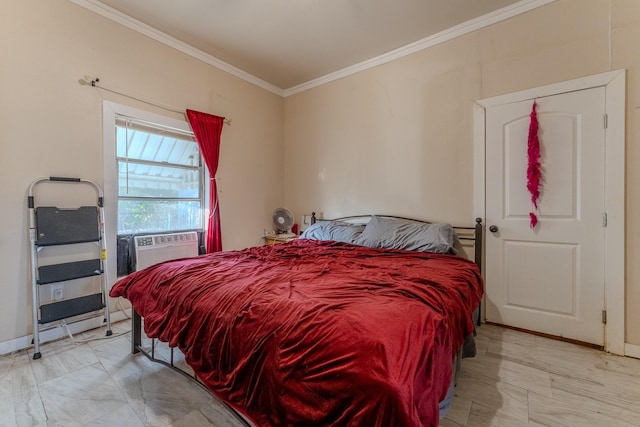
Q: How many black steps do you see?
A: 3